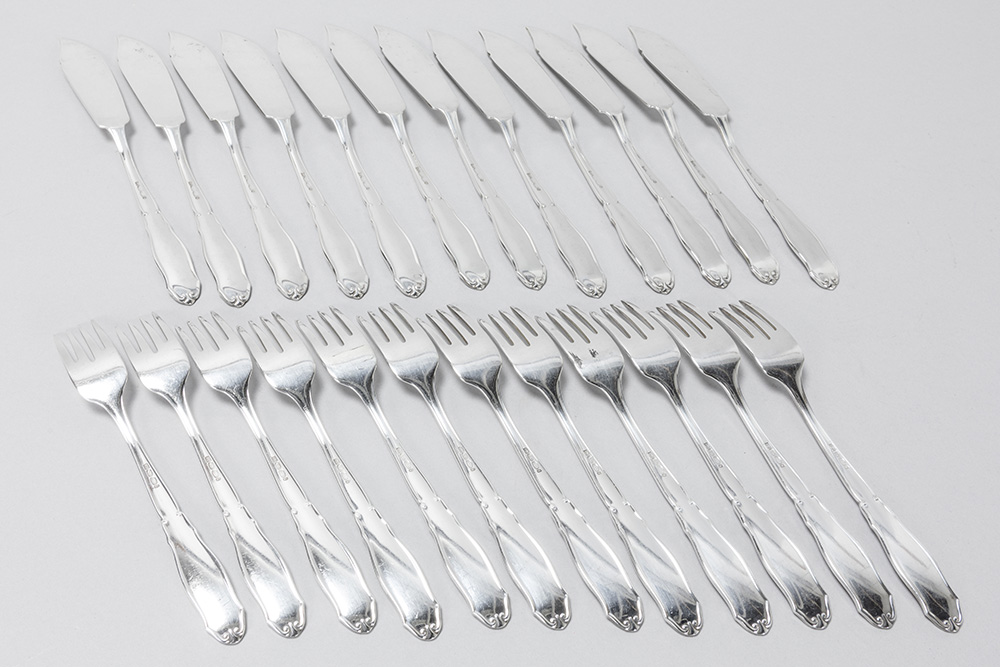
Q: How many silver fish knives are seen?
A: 12